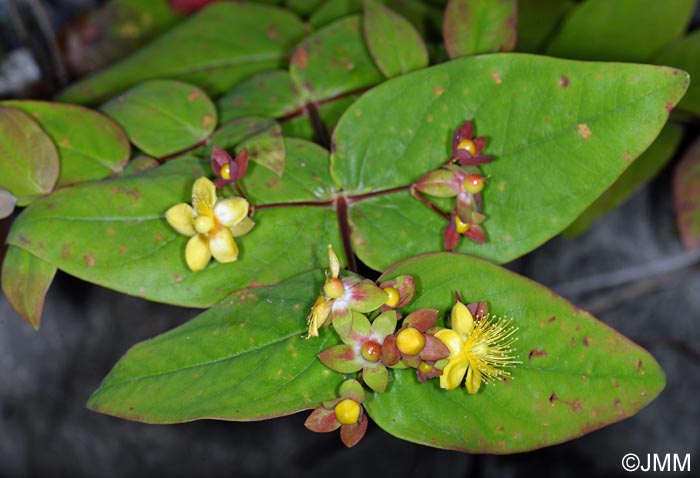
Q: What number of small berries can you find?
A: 10